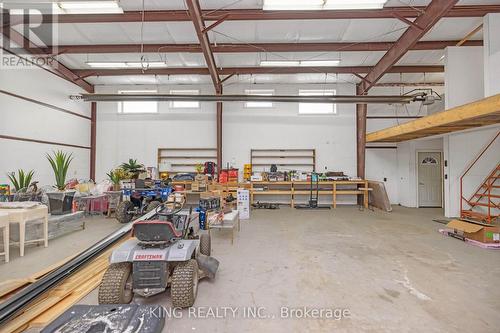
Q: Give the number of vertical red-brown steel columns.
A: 3